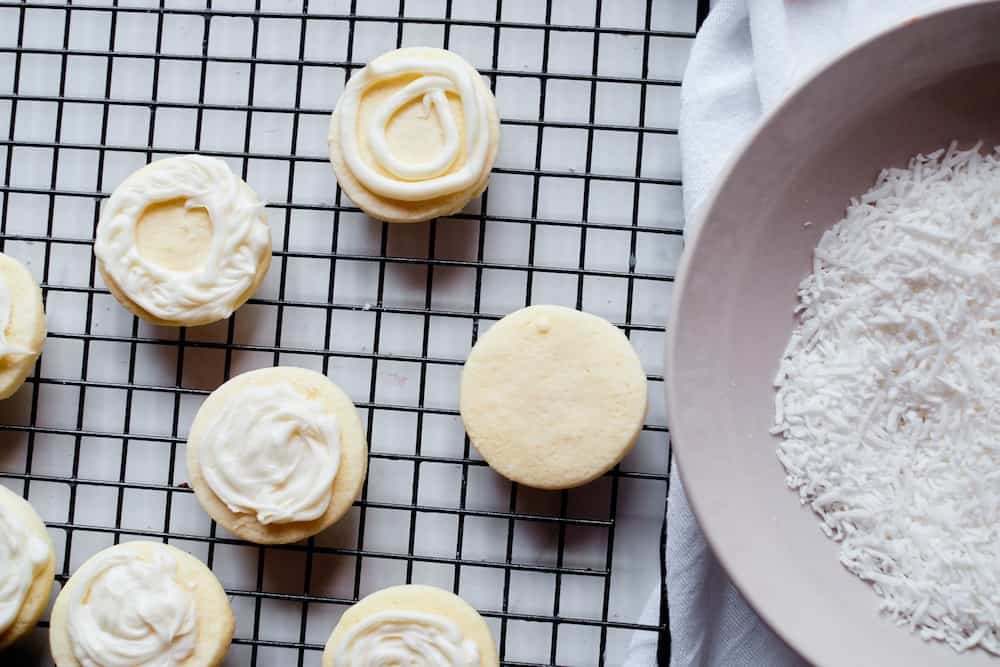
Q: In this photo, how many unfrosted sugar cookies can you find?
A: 1